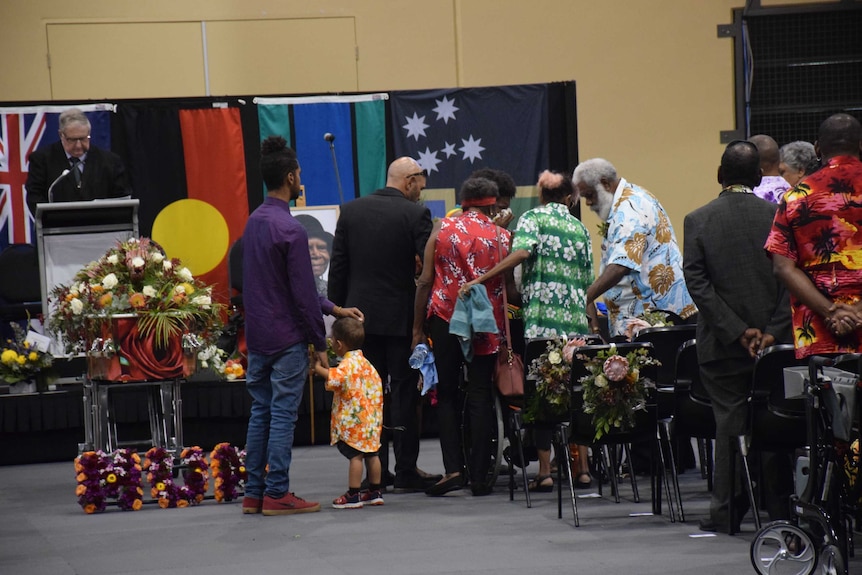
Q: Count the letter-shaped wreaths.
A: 3